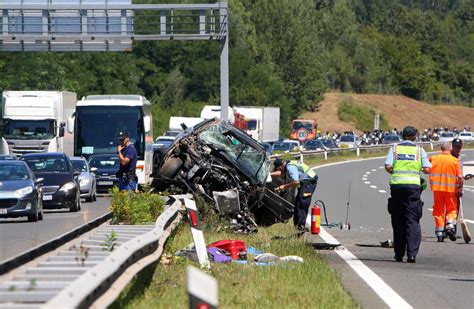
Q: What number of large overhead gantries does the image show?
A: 1